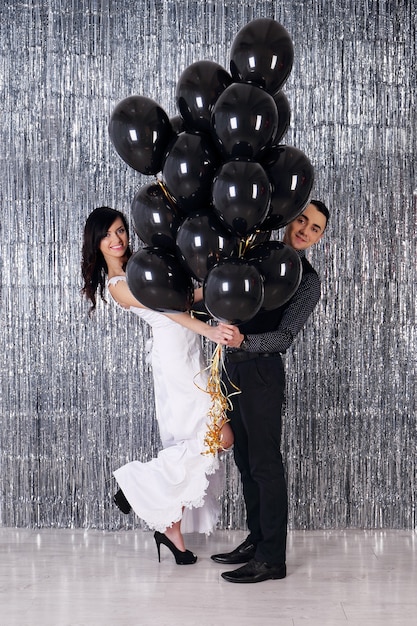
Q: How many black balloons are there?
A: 15